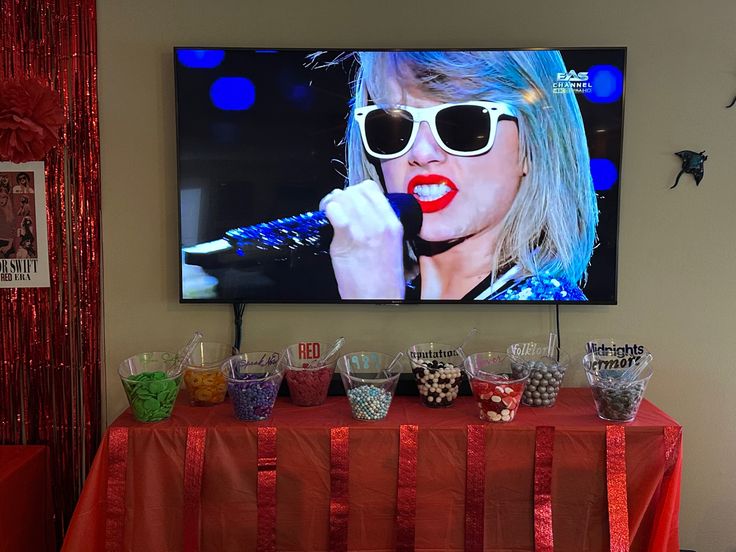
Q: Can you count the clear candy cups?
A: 10